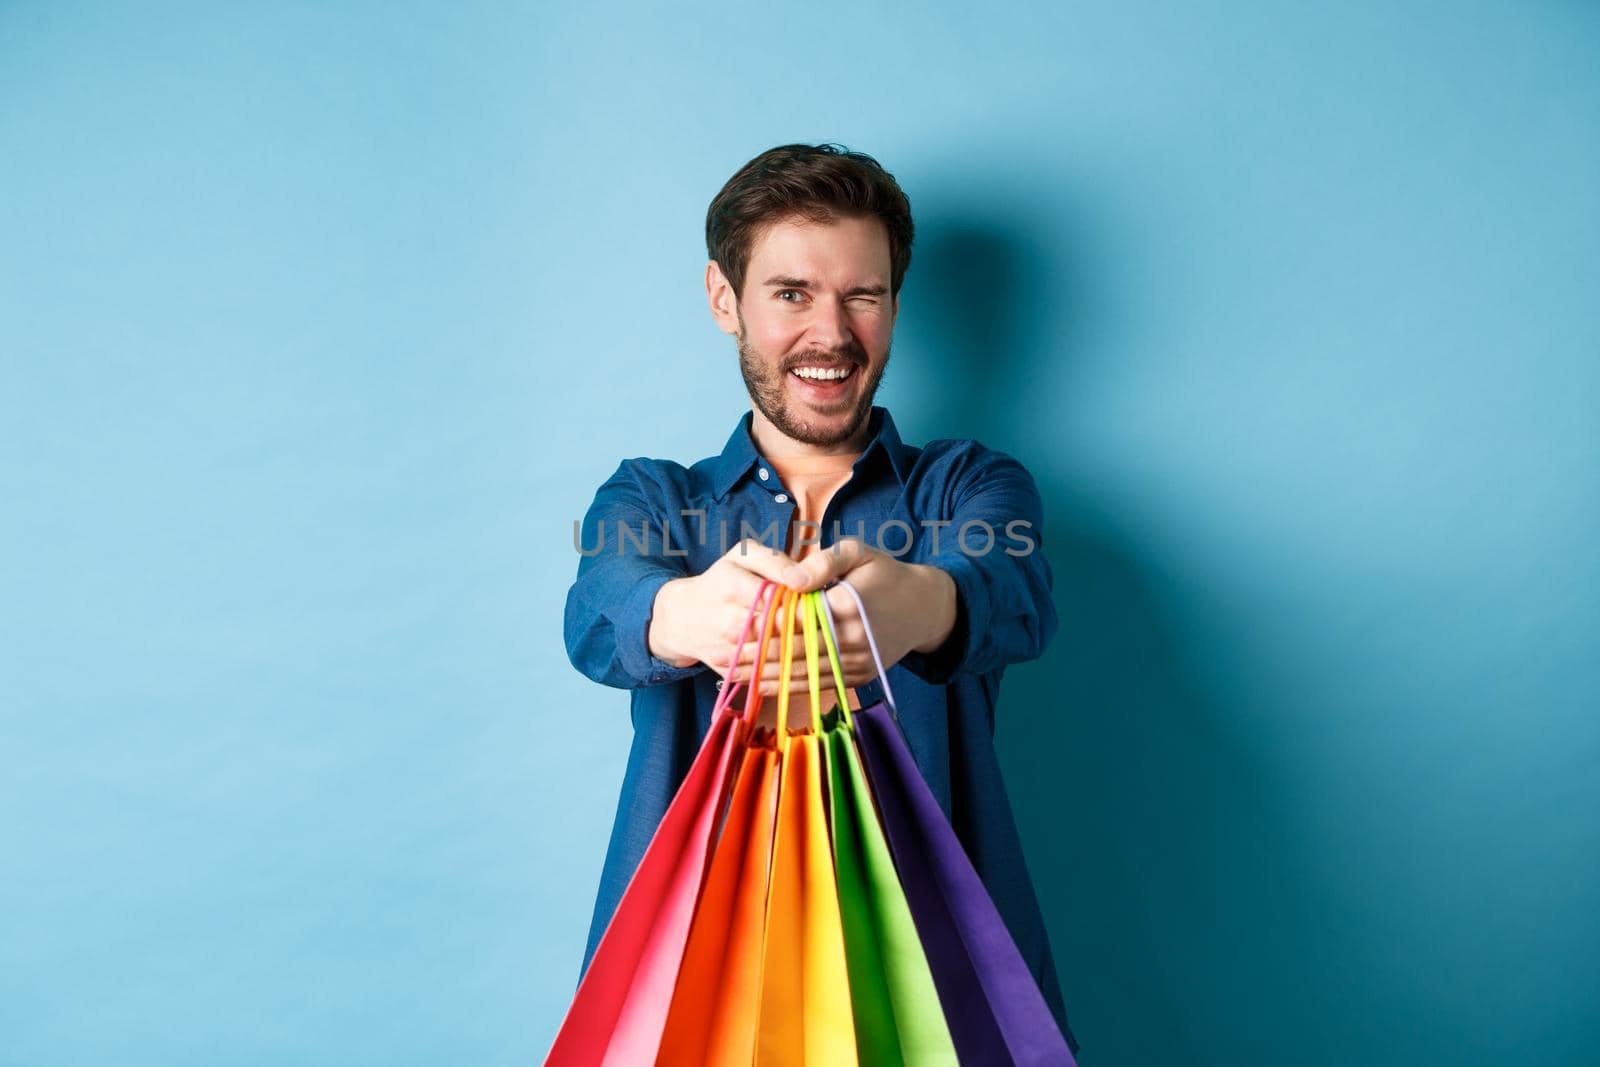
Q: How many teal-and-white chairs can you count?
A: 0